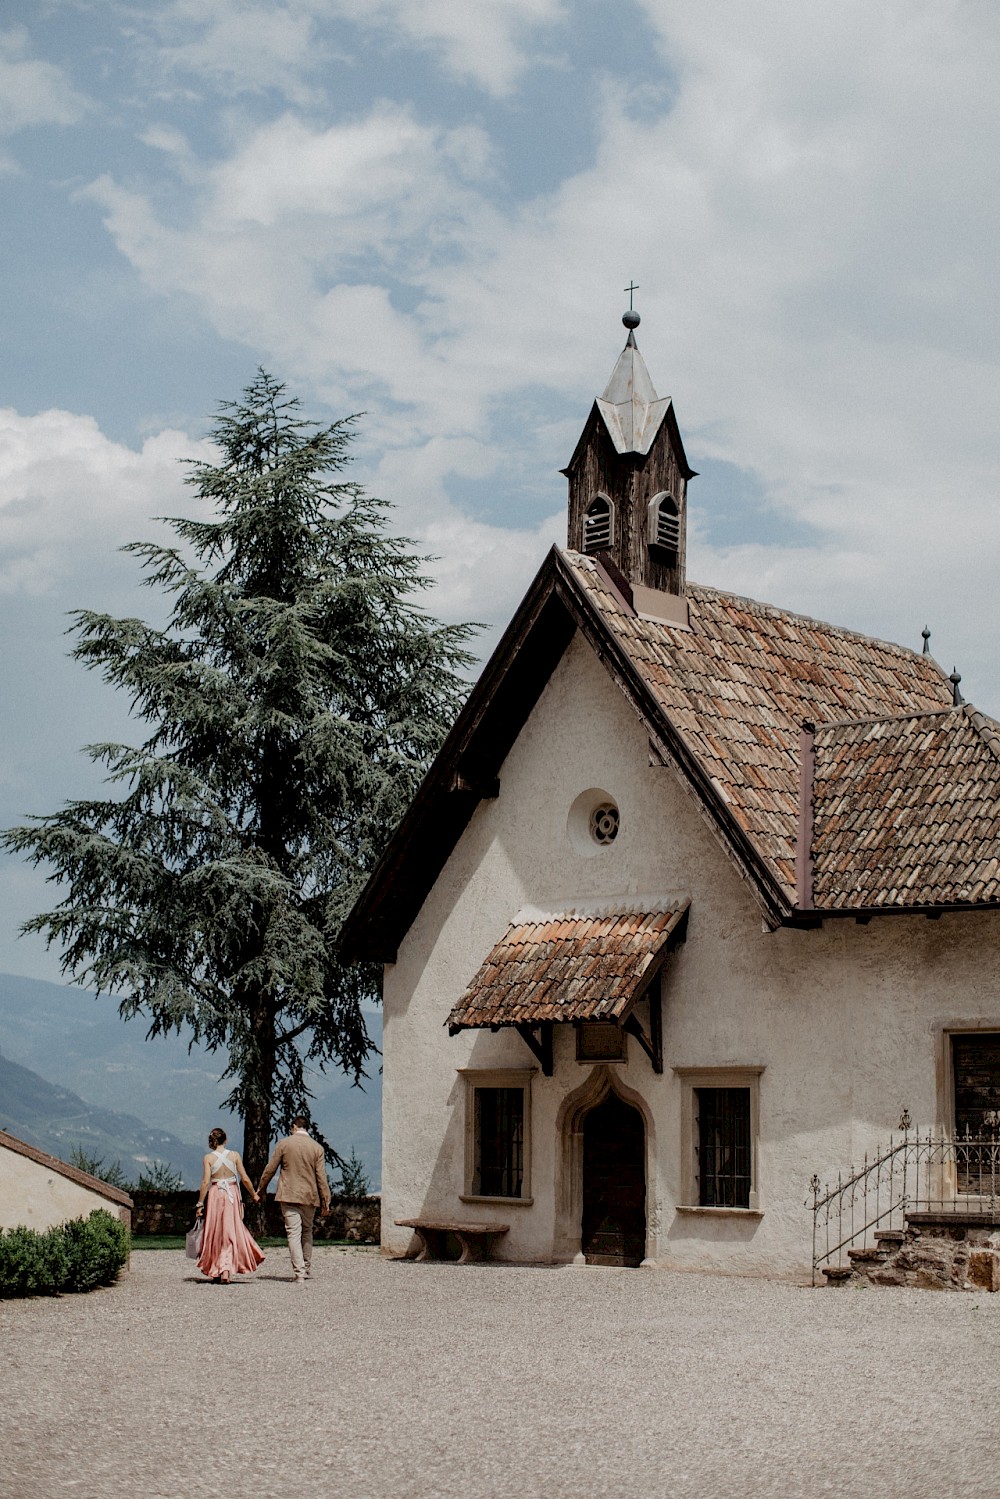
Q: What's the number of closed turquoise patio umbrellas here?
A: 0